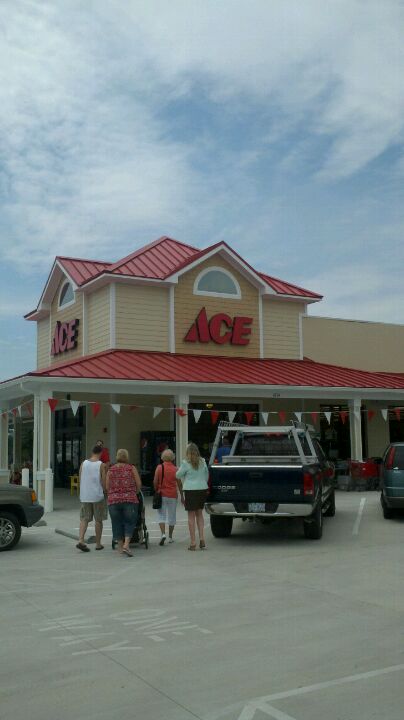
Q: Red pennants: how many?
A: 14